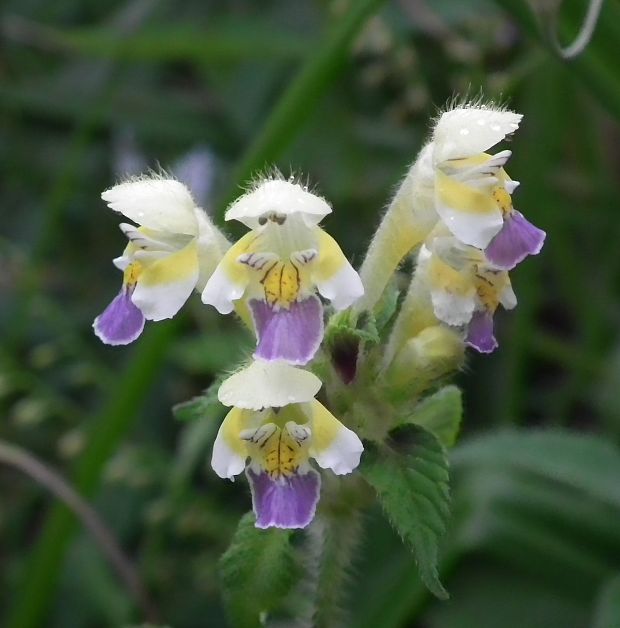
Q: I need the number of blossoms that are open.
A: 5